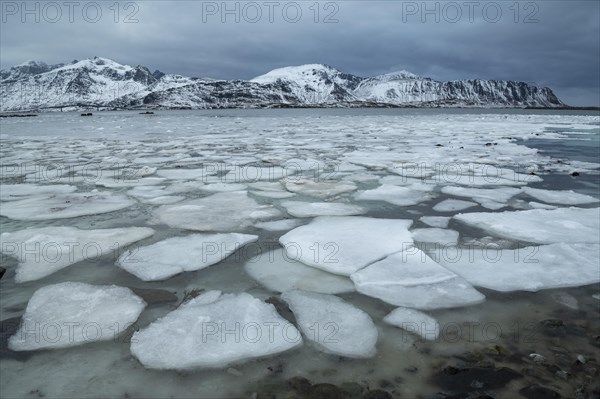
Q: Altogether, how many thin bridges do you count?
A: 1